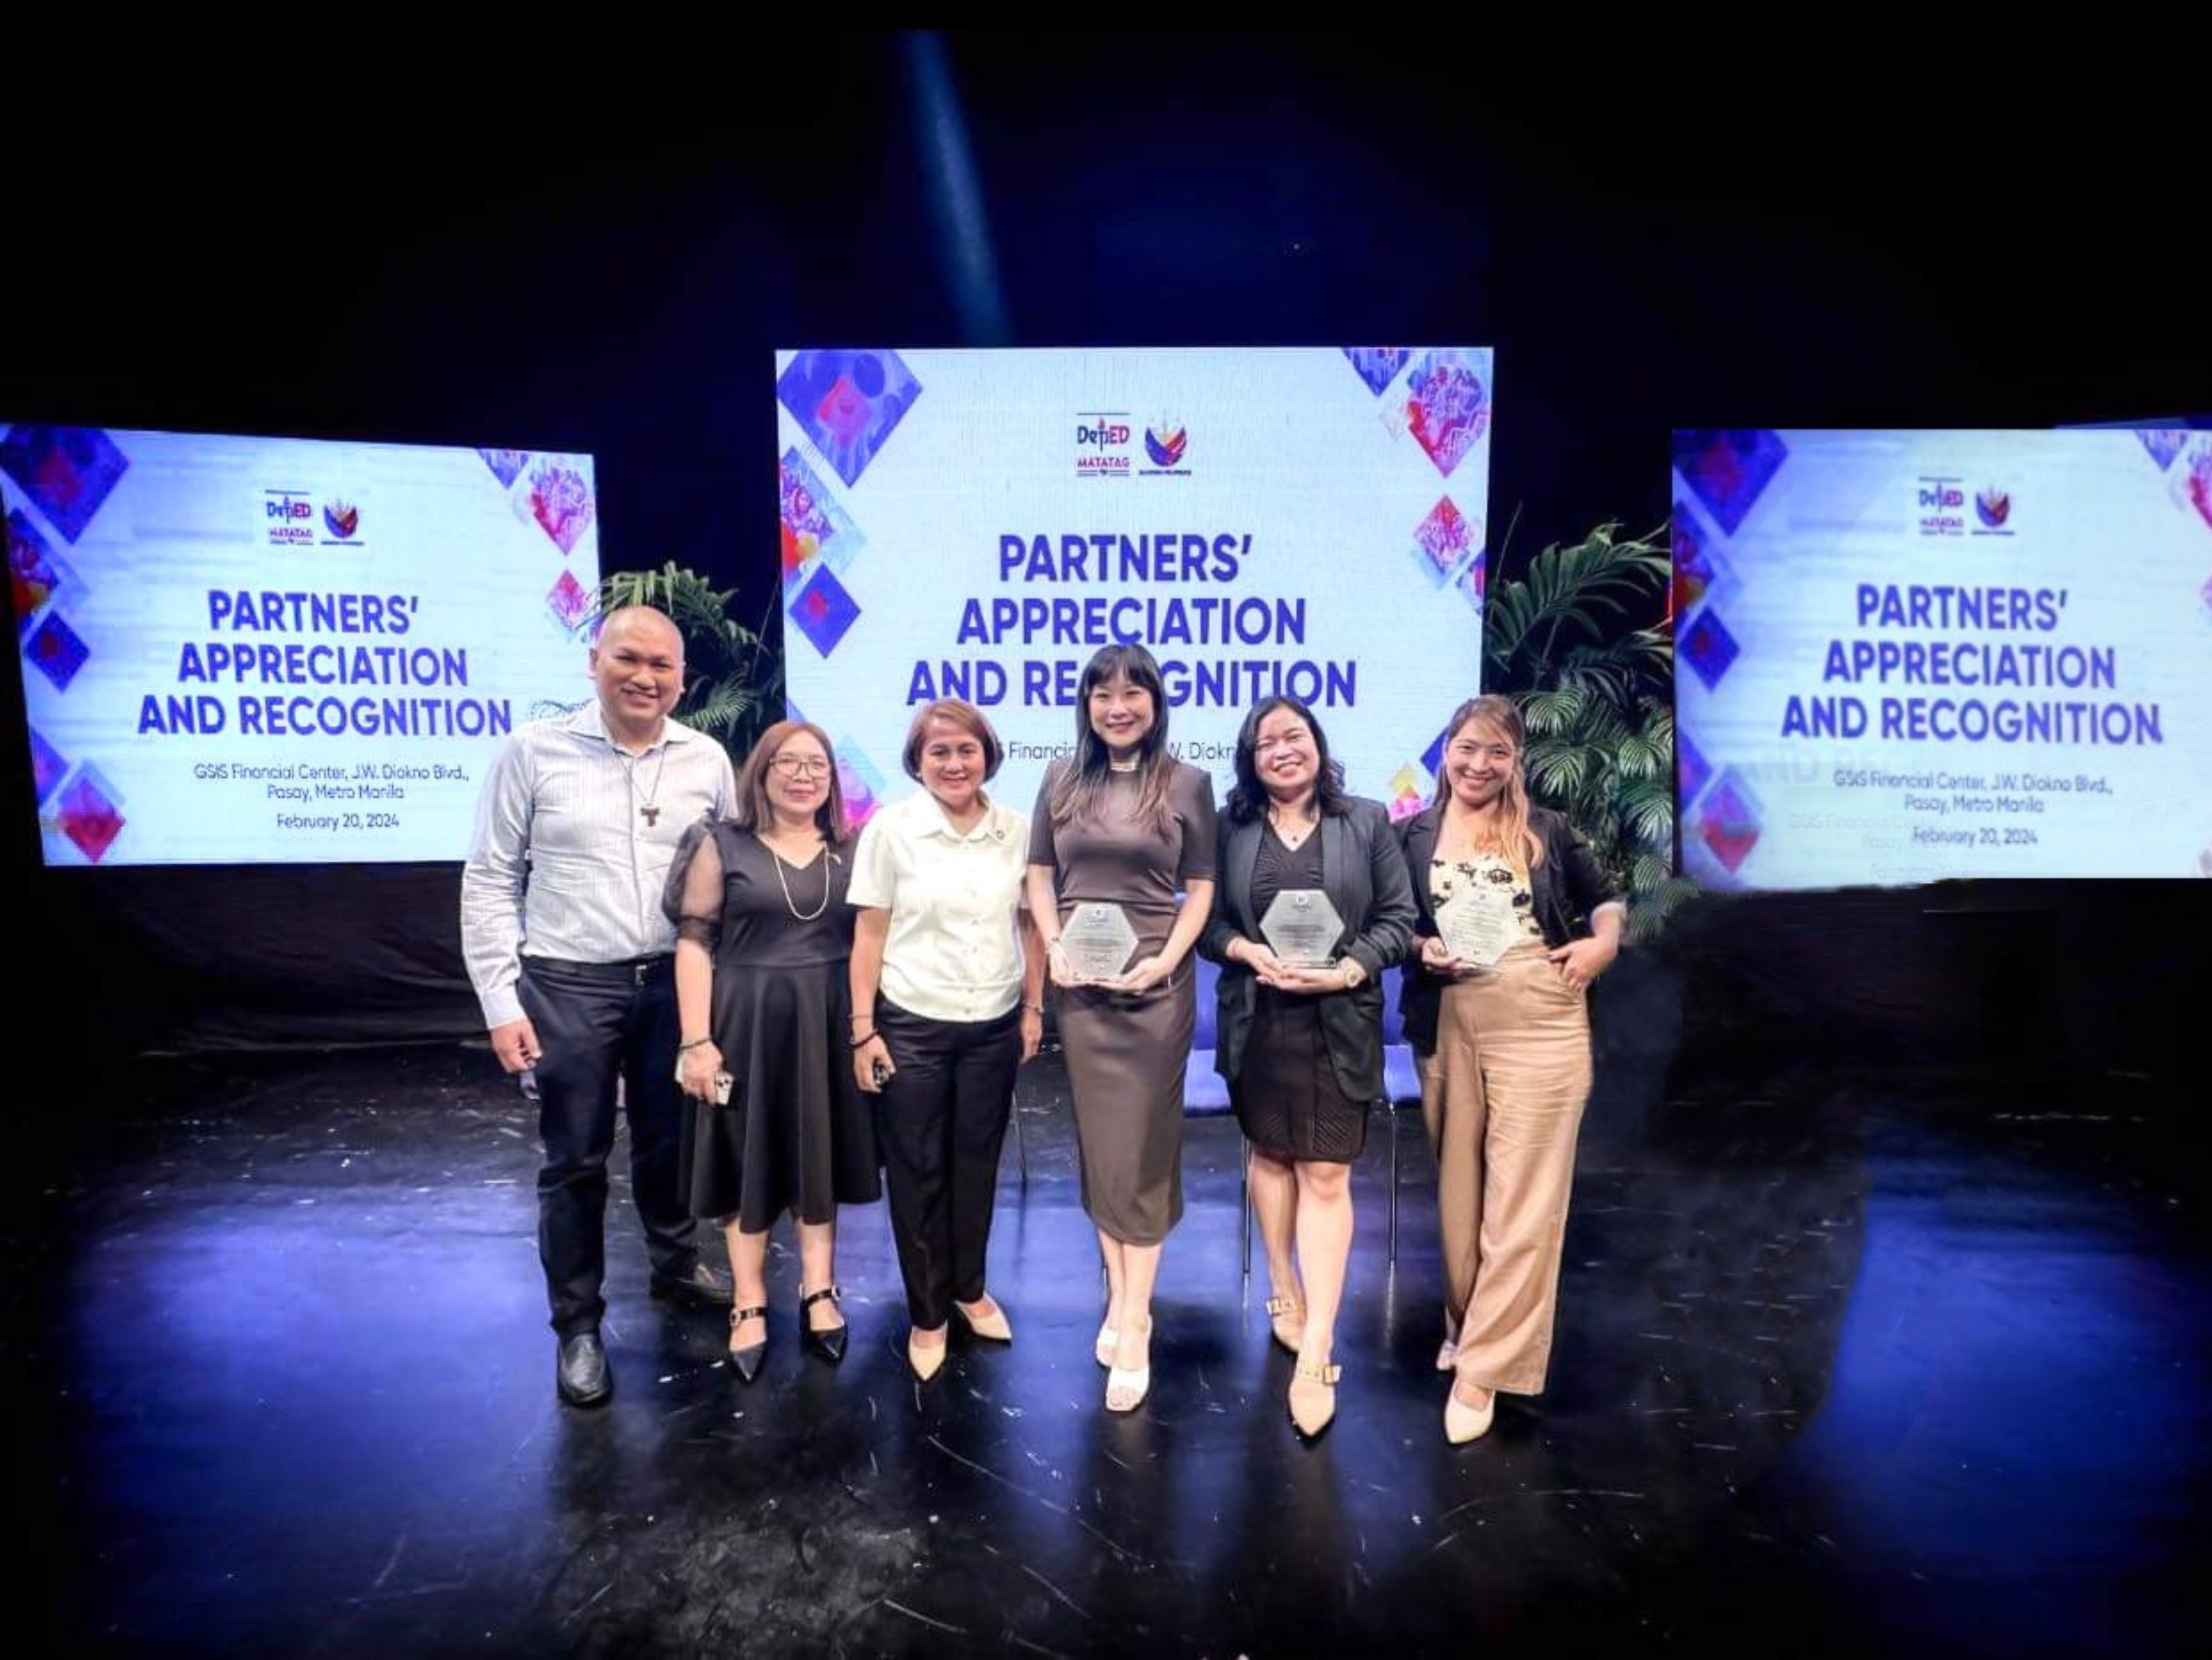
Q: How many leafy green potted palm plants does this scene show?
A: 2